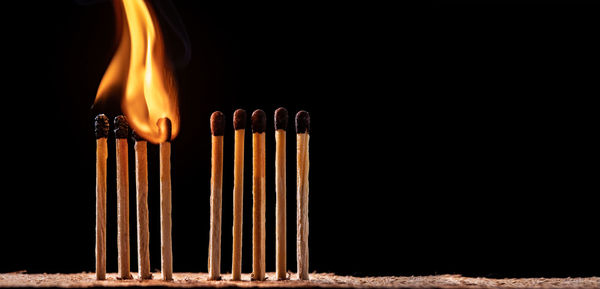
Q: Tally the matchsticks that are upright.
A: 9